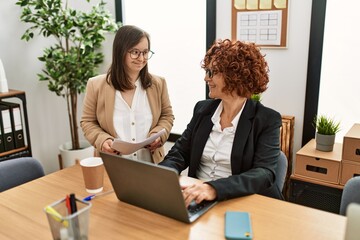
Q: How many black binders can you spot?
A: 3